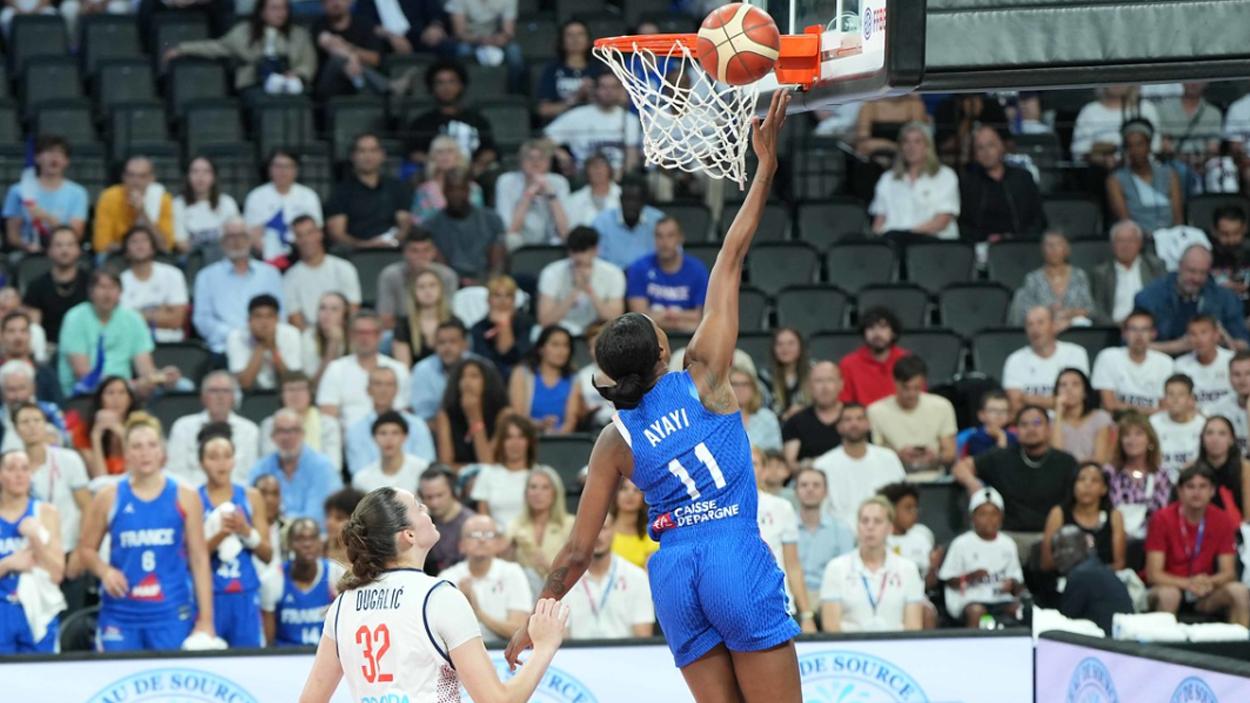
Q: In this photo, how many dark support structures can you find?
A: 1